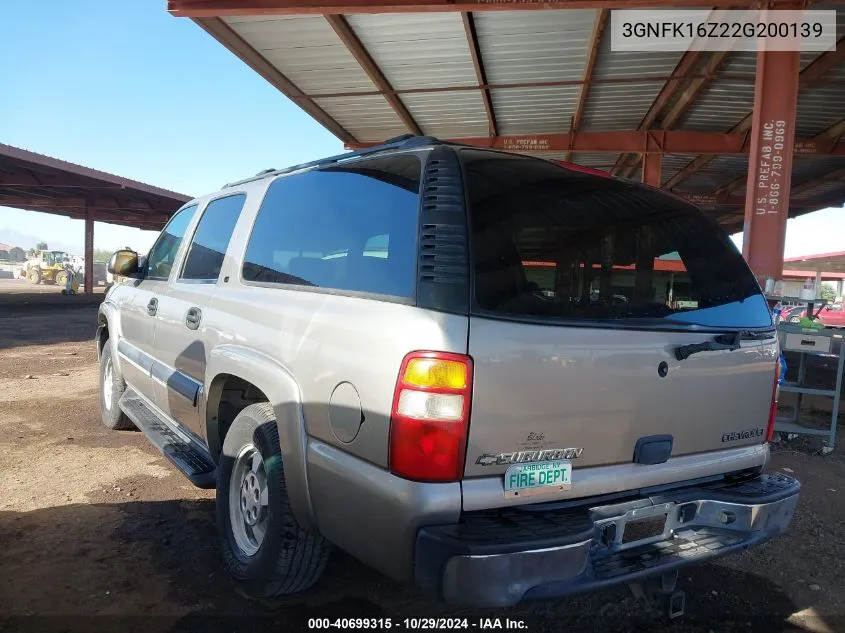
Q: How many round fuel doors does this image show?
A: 1